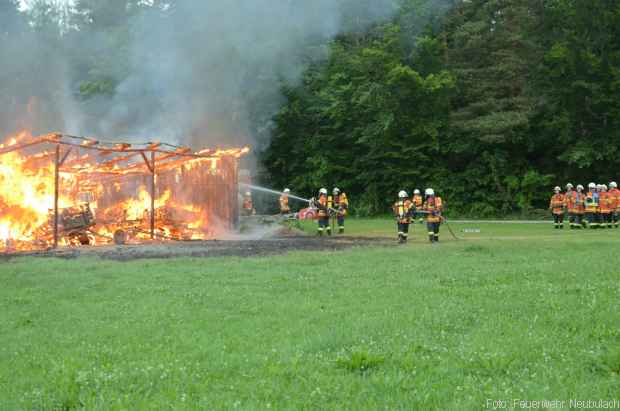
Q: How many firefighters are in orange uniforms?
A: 14